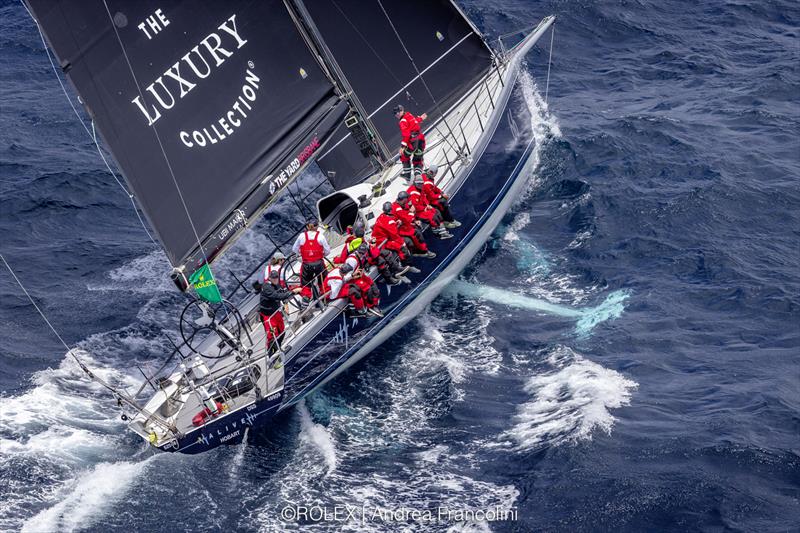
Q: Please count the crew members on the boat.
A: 11